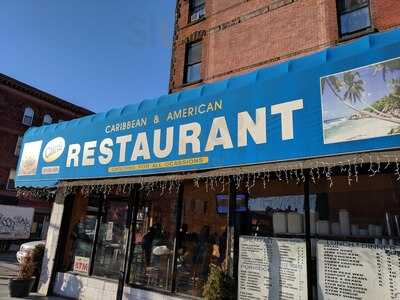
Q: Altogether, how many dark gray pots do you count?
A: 1